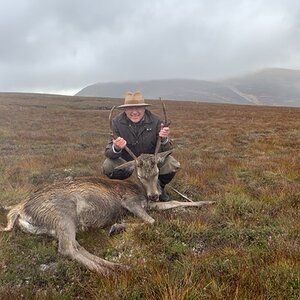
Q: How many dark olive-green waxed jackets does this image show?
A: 1